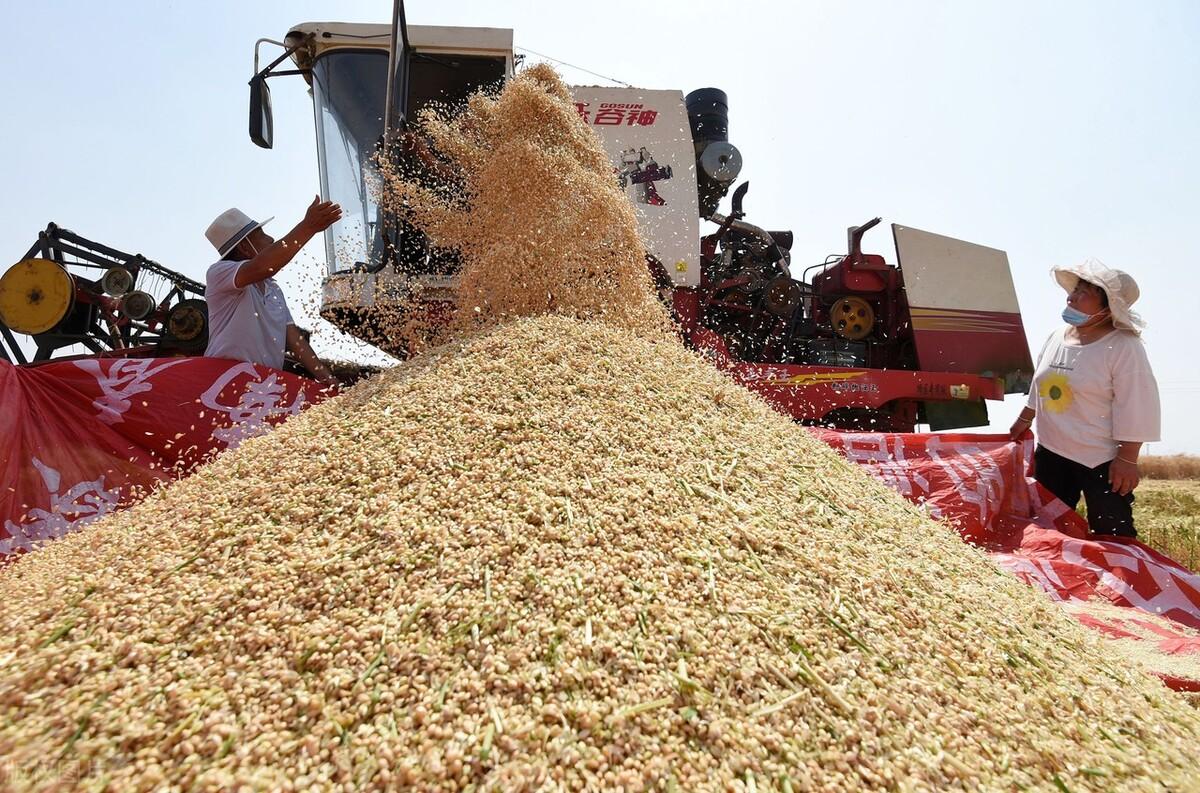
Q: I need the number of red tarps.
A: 2